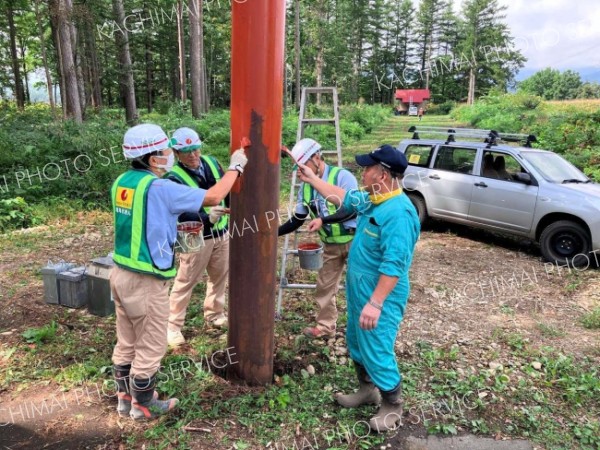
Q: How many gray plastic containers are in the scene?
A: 3